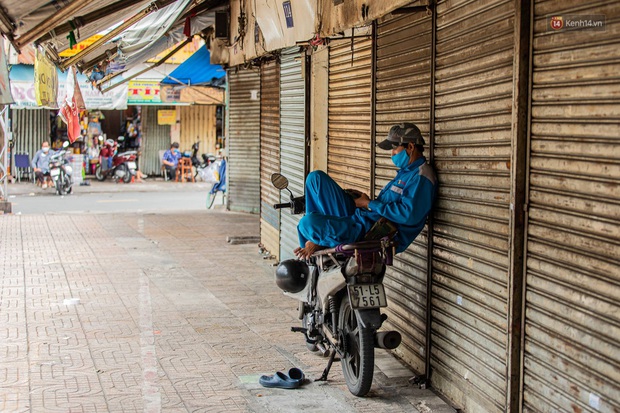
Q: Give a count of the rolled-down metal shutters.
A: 7